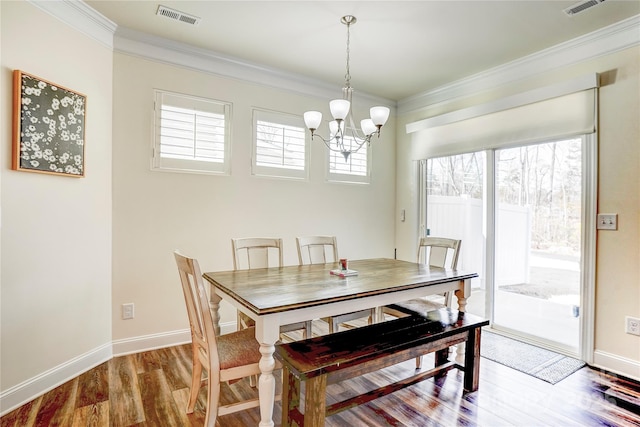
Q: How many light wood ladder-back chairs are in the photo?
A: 4